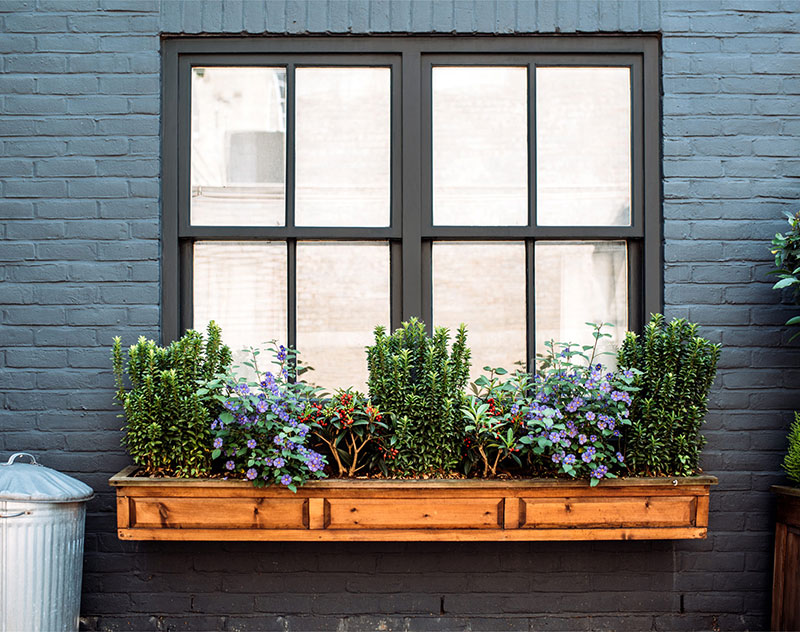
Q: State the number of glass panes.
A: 8